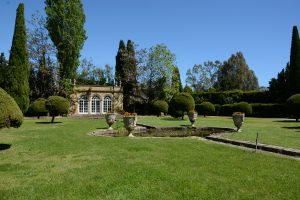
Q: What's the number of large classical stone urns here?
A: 4